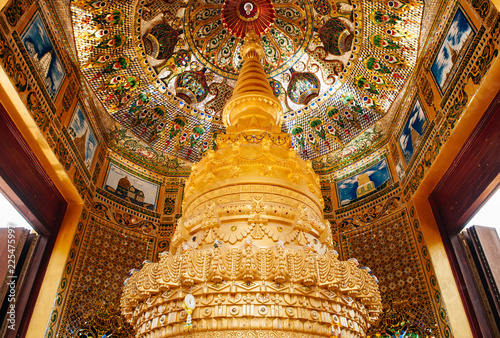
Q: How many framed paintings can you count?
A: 6